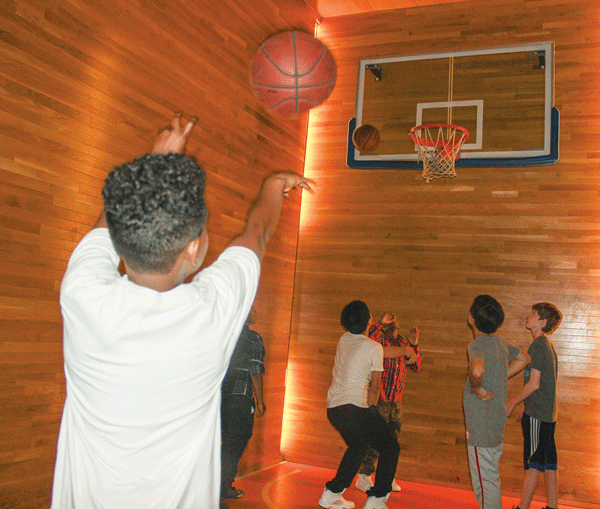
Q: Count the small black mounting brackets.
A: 2